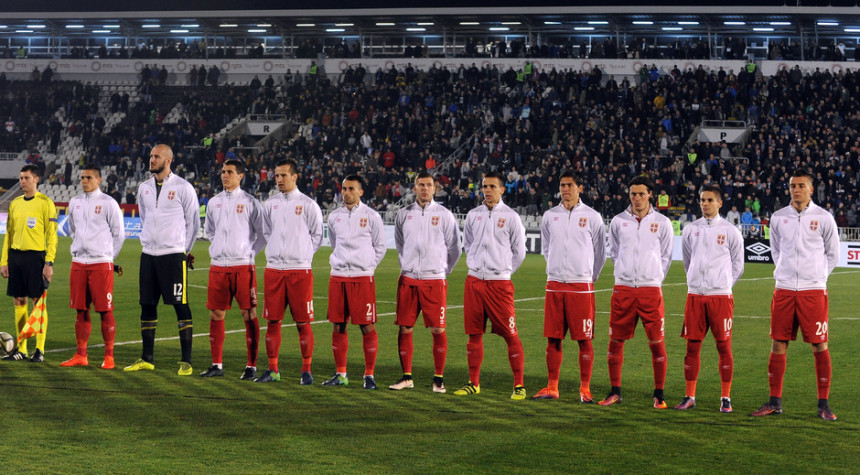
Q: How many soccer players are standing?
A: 11